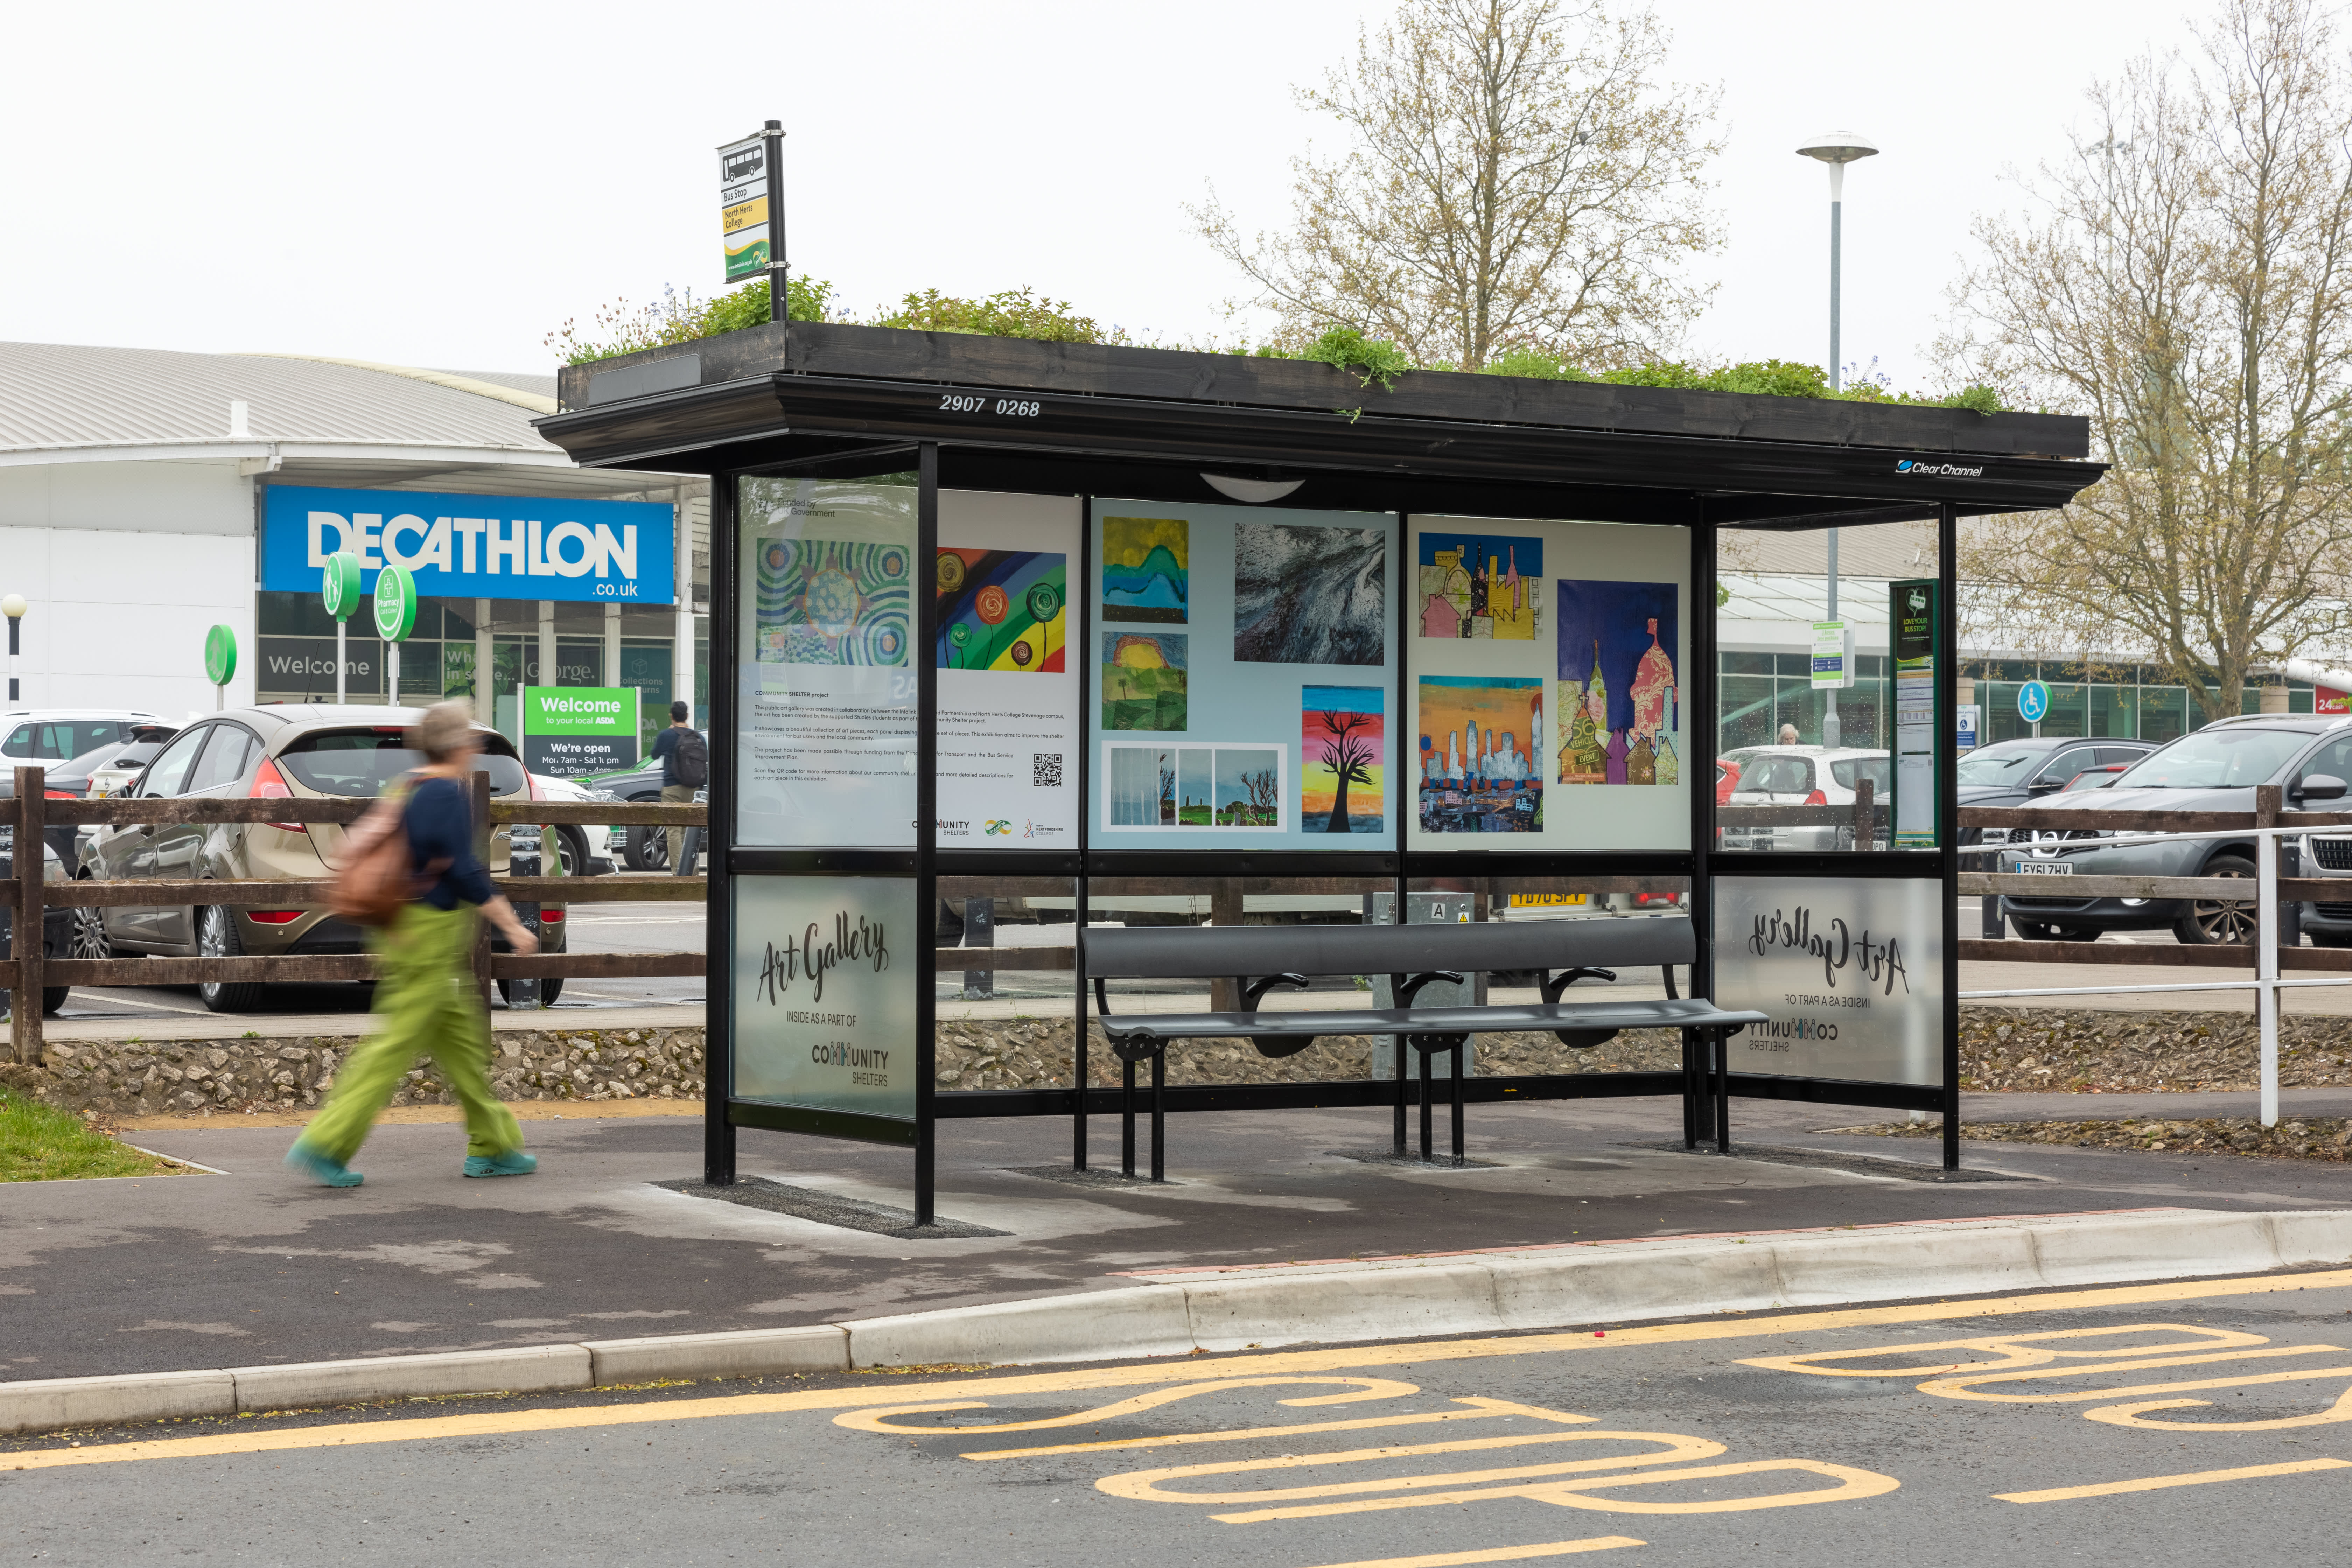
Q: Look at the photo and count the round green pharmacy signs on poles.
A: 1